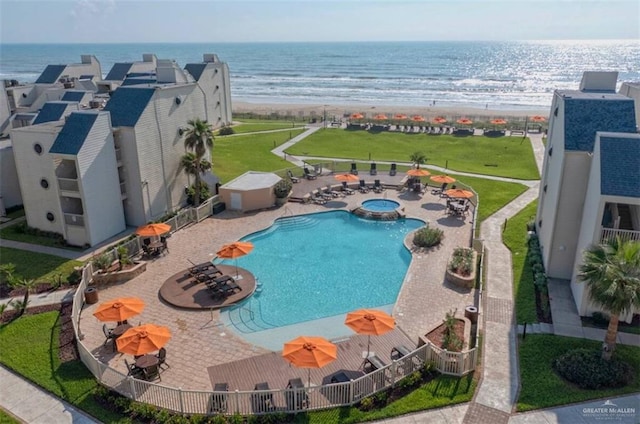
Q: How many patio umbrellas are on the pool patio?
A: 10